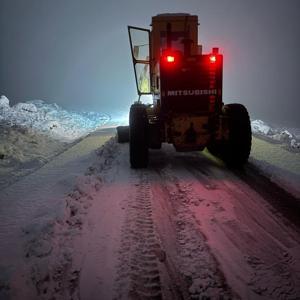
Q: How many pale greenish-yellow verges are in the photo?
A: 2